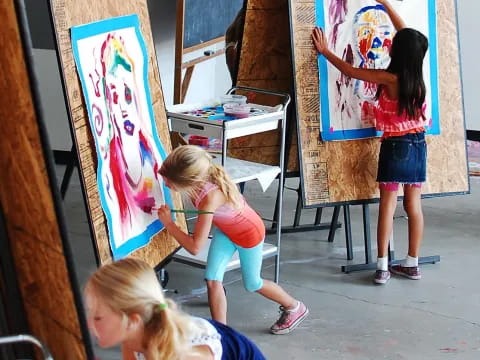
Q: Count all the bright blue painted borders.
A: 2